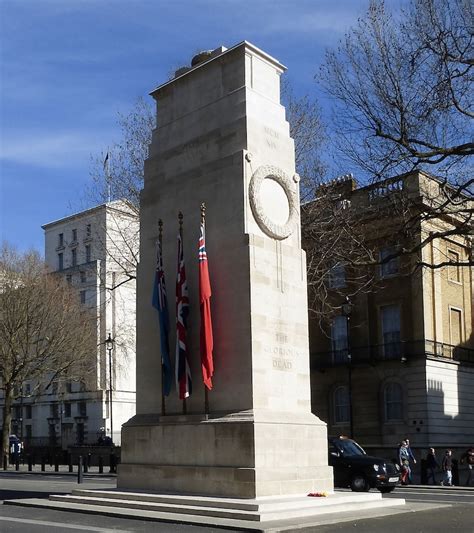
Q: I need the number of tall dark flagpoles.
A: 3